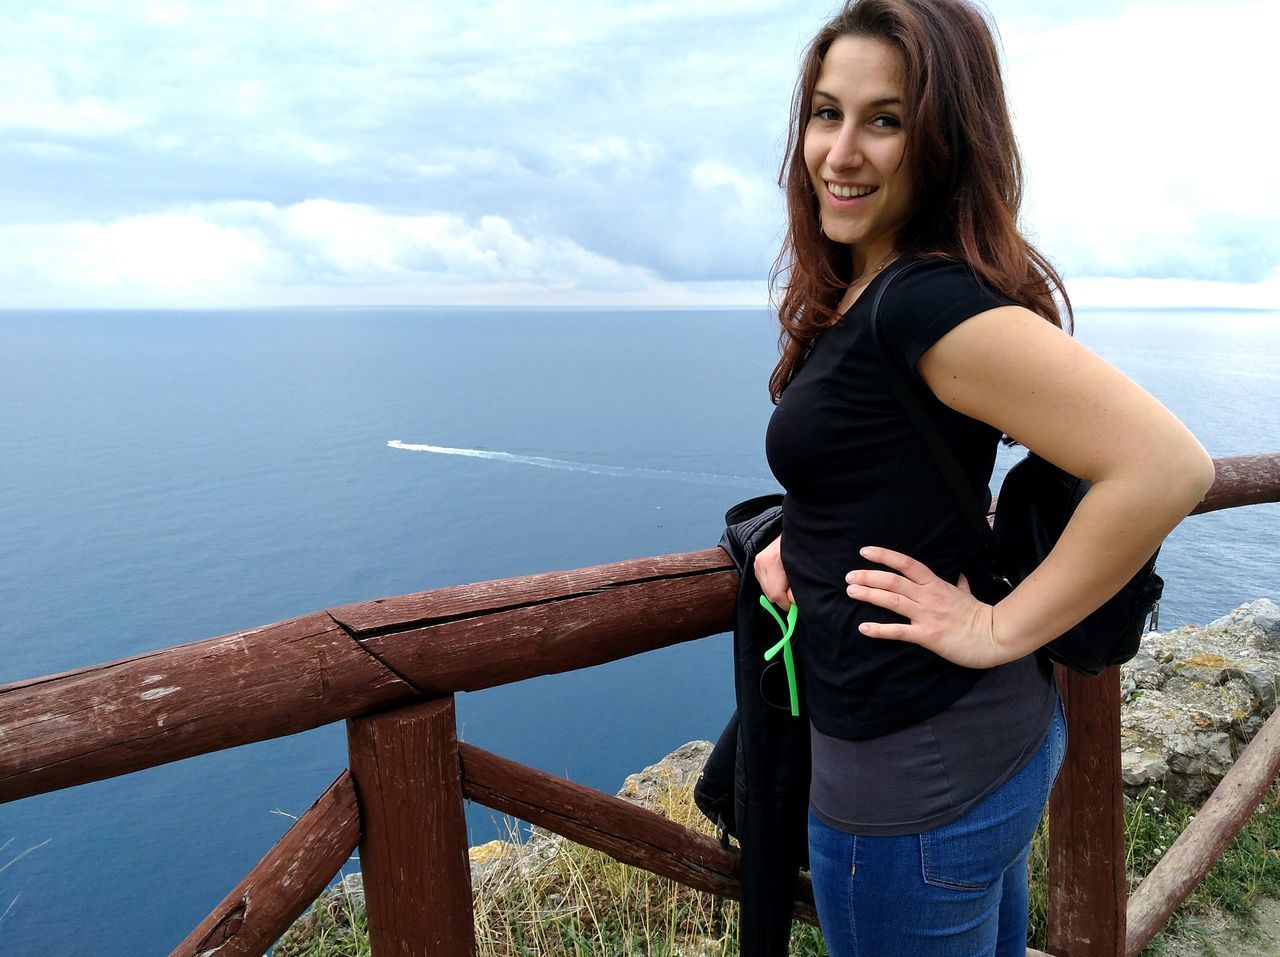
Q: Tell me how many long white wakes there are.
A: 1